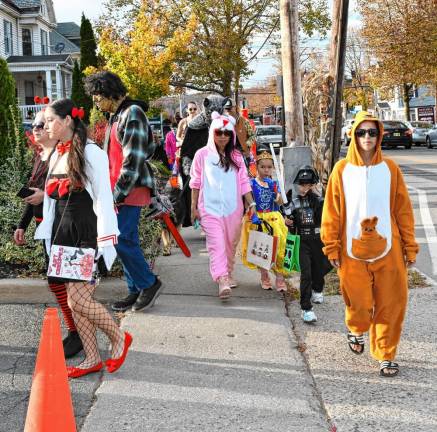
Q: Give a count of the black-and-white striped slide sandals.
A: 2